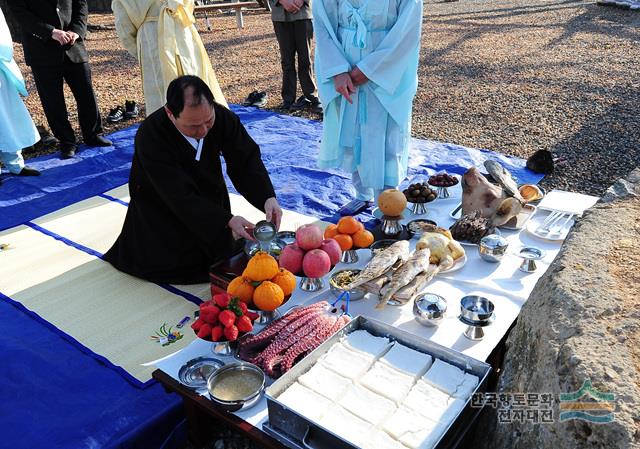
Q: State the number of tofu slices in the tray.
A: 12